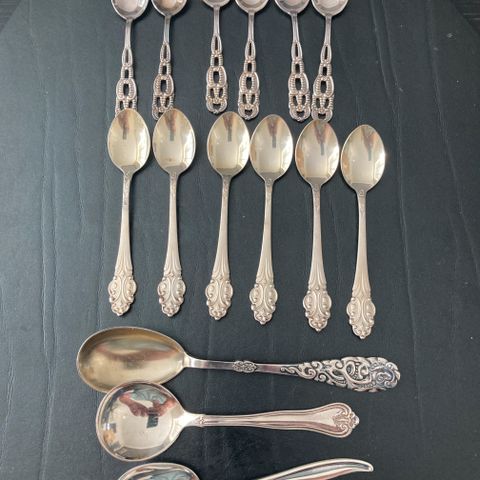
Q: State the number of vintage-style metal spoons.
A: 15